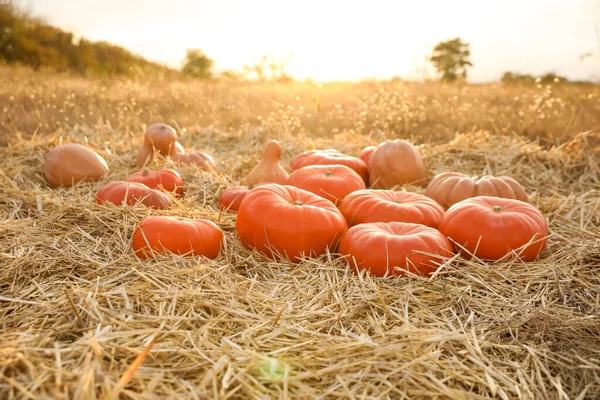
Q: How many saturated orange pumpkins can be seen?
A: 11